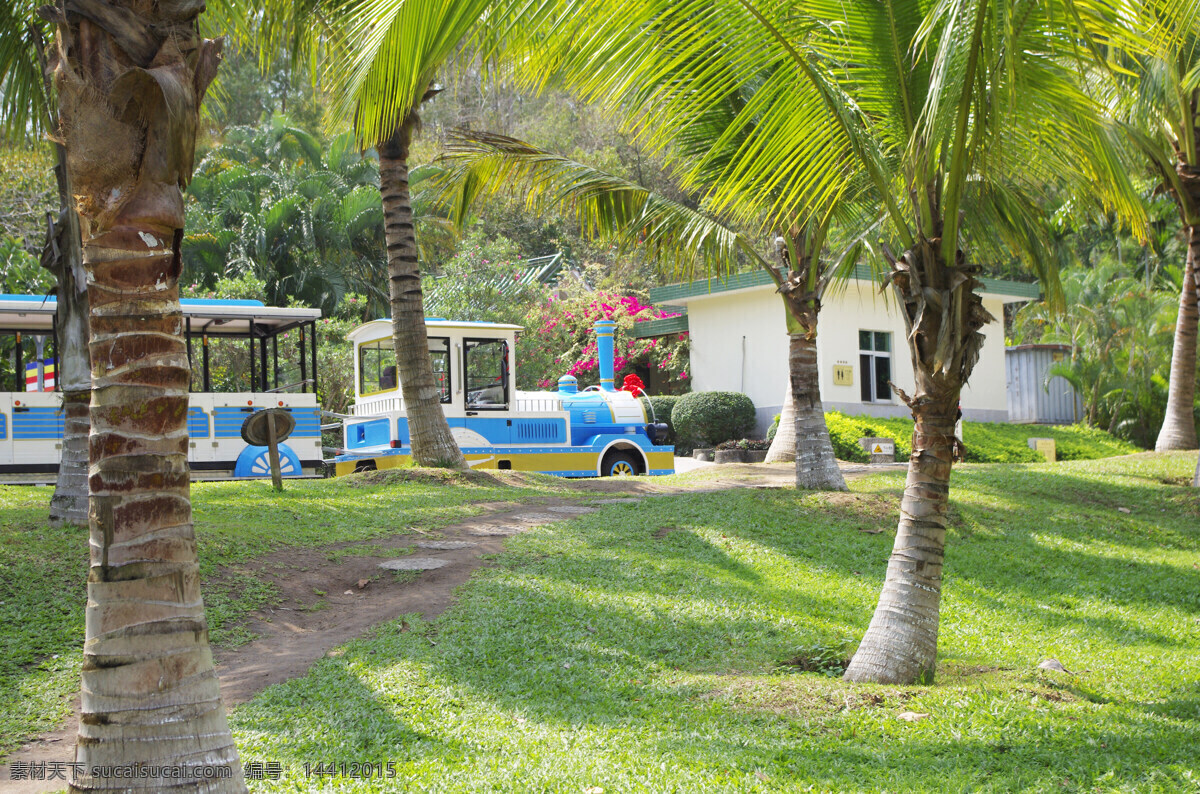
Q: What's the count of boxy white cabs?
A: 1